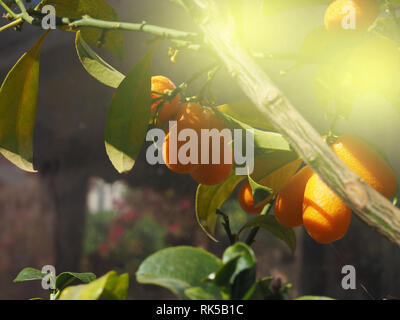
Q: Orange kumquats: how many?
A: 8